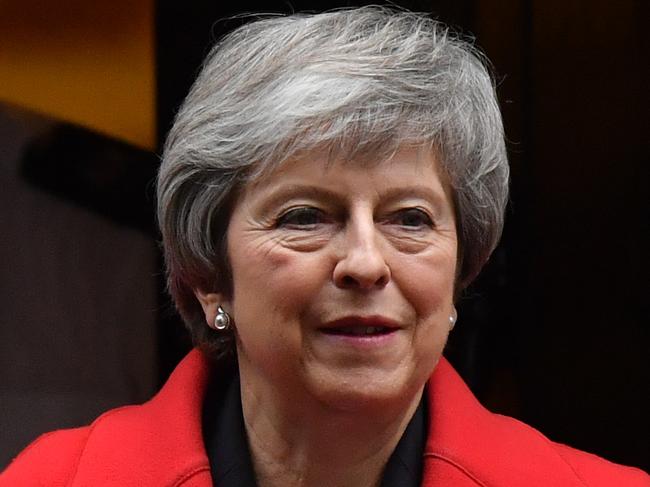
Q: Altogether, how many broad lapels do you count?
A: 2